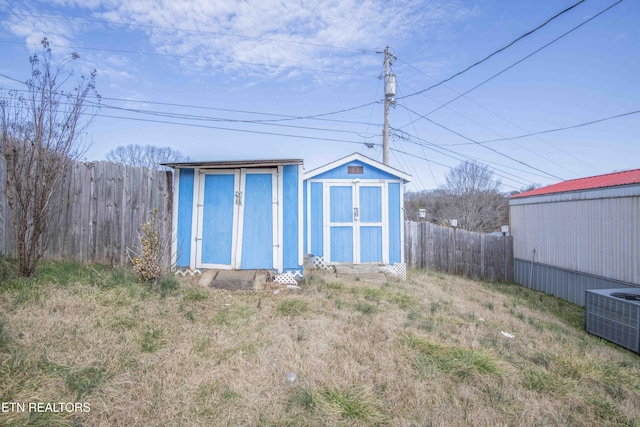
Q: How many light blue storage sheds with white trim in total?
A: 2